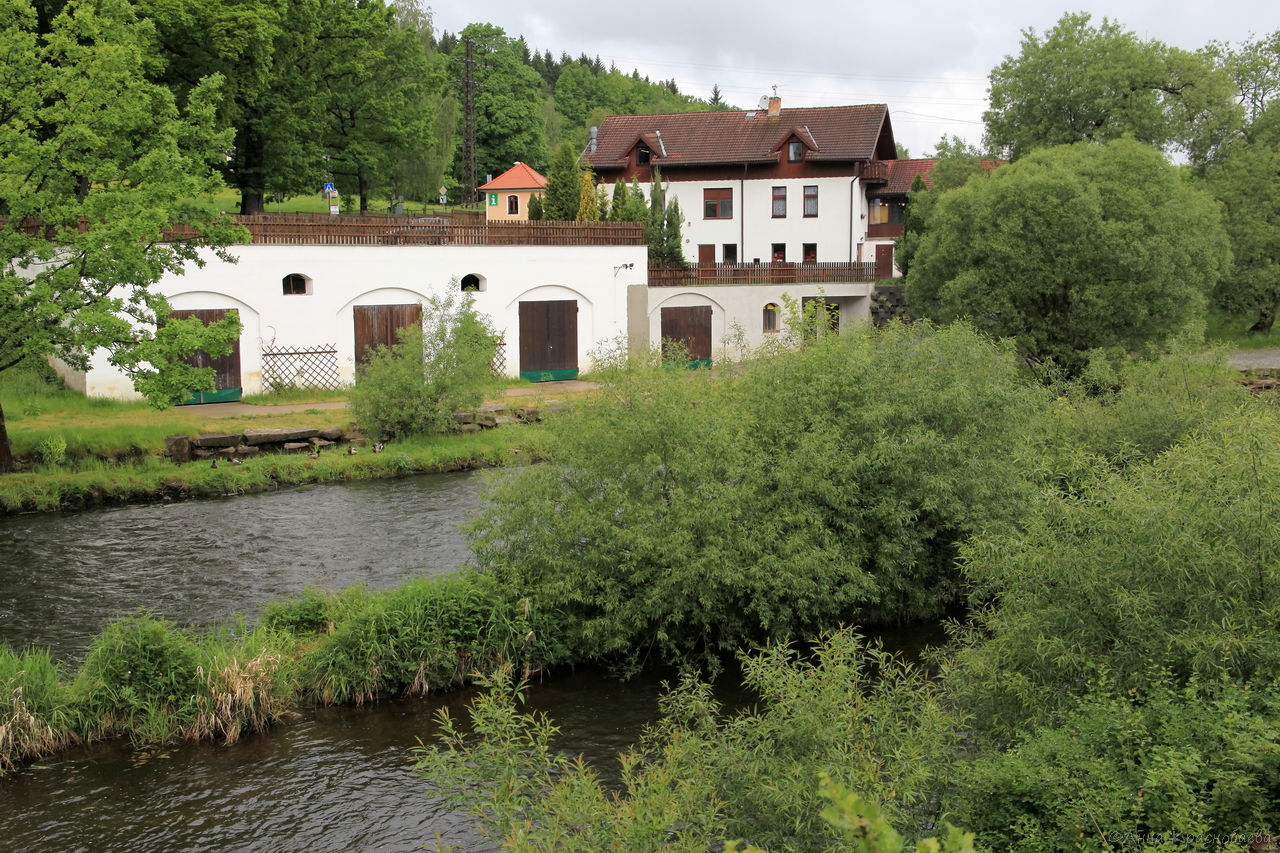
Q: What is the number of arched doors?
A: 4